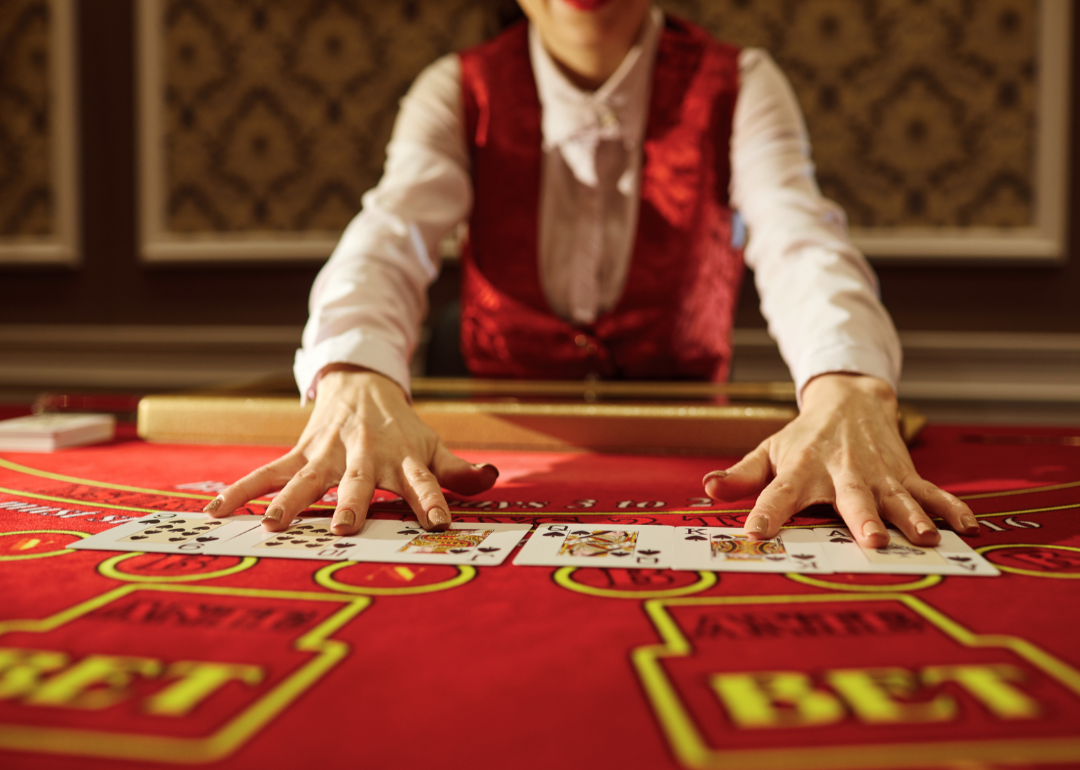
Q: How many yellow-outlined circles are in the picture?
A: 6